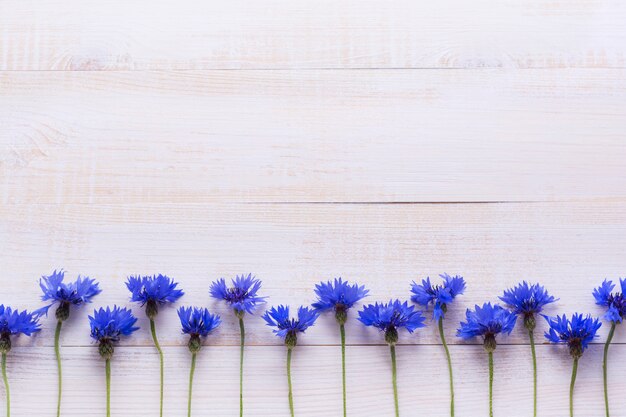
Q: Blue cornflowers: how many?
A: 14